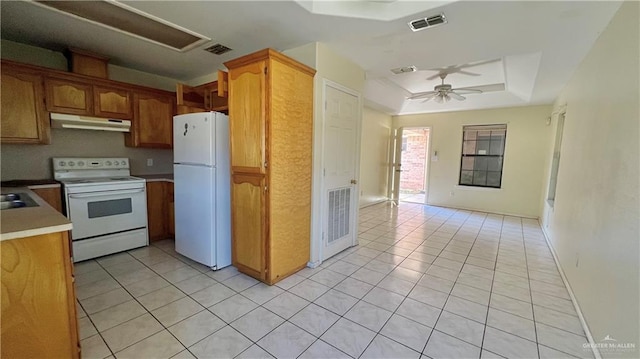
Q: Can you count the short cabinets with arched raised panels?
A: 2